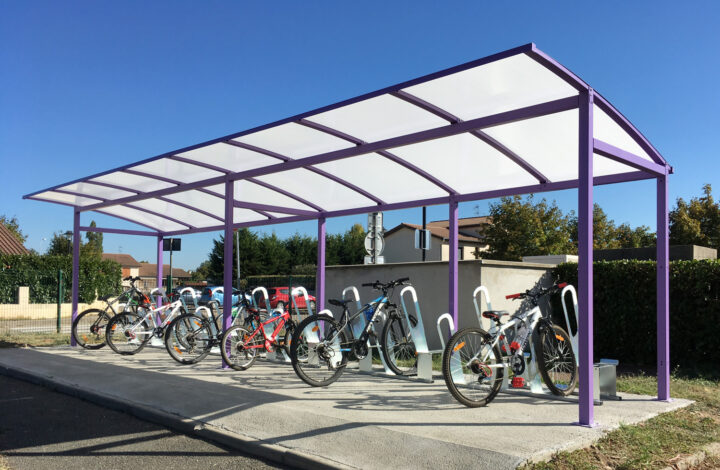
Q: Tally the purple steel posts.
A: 7